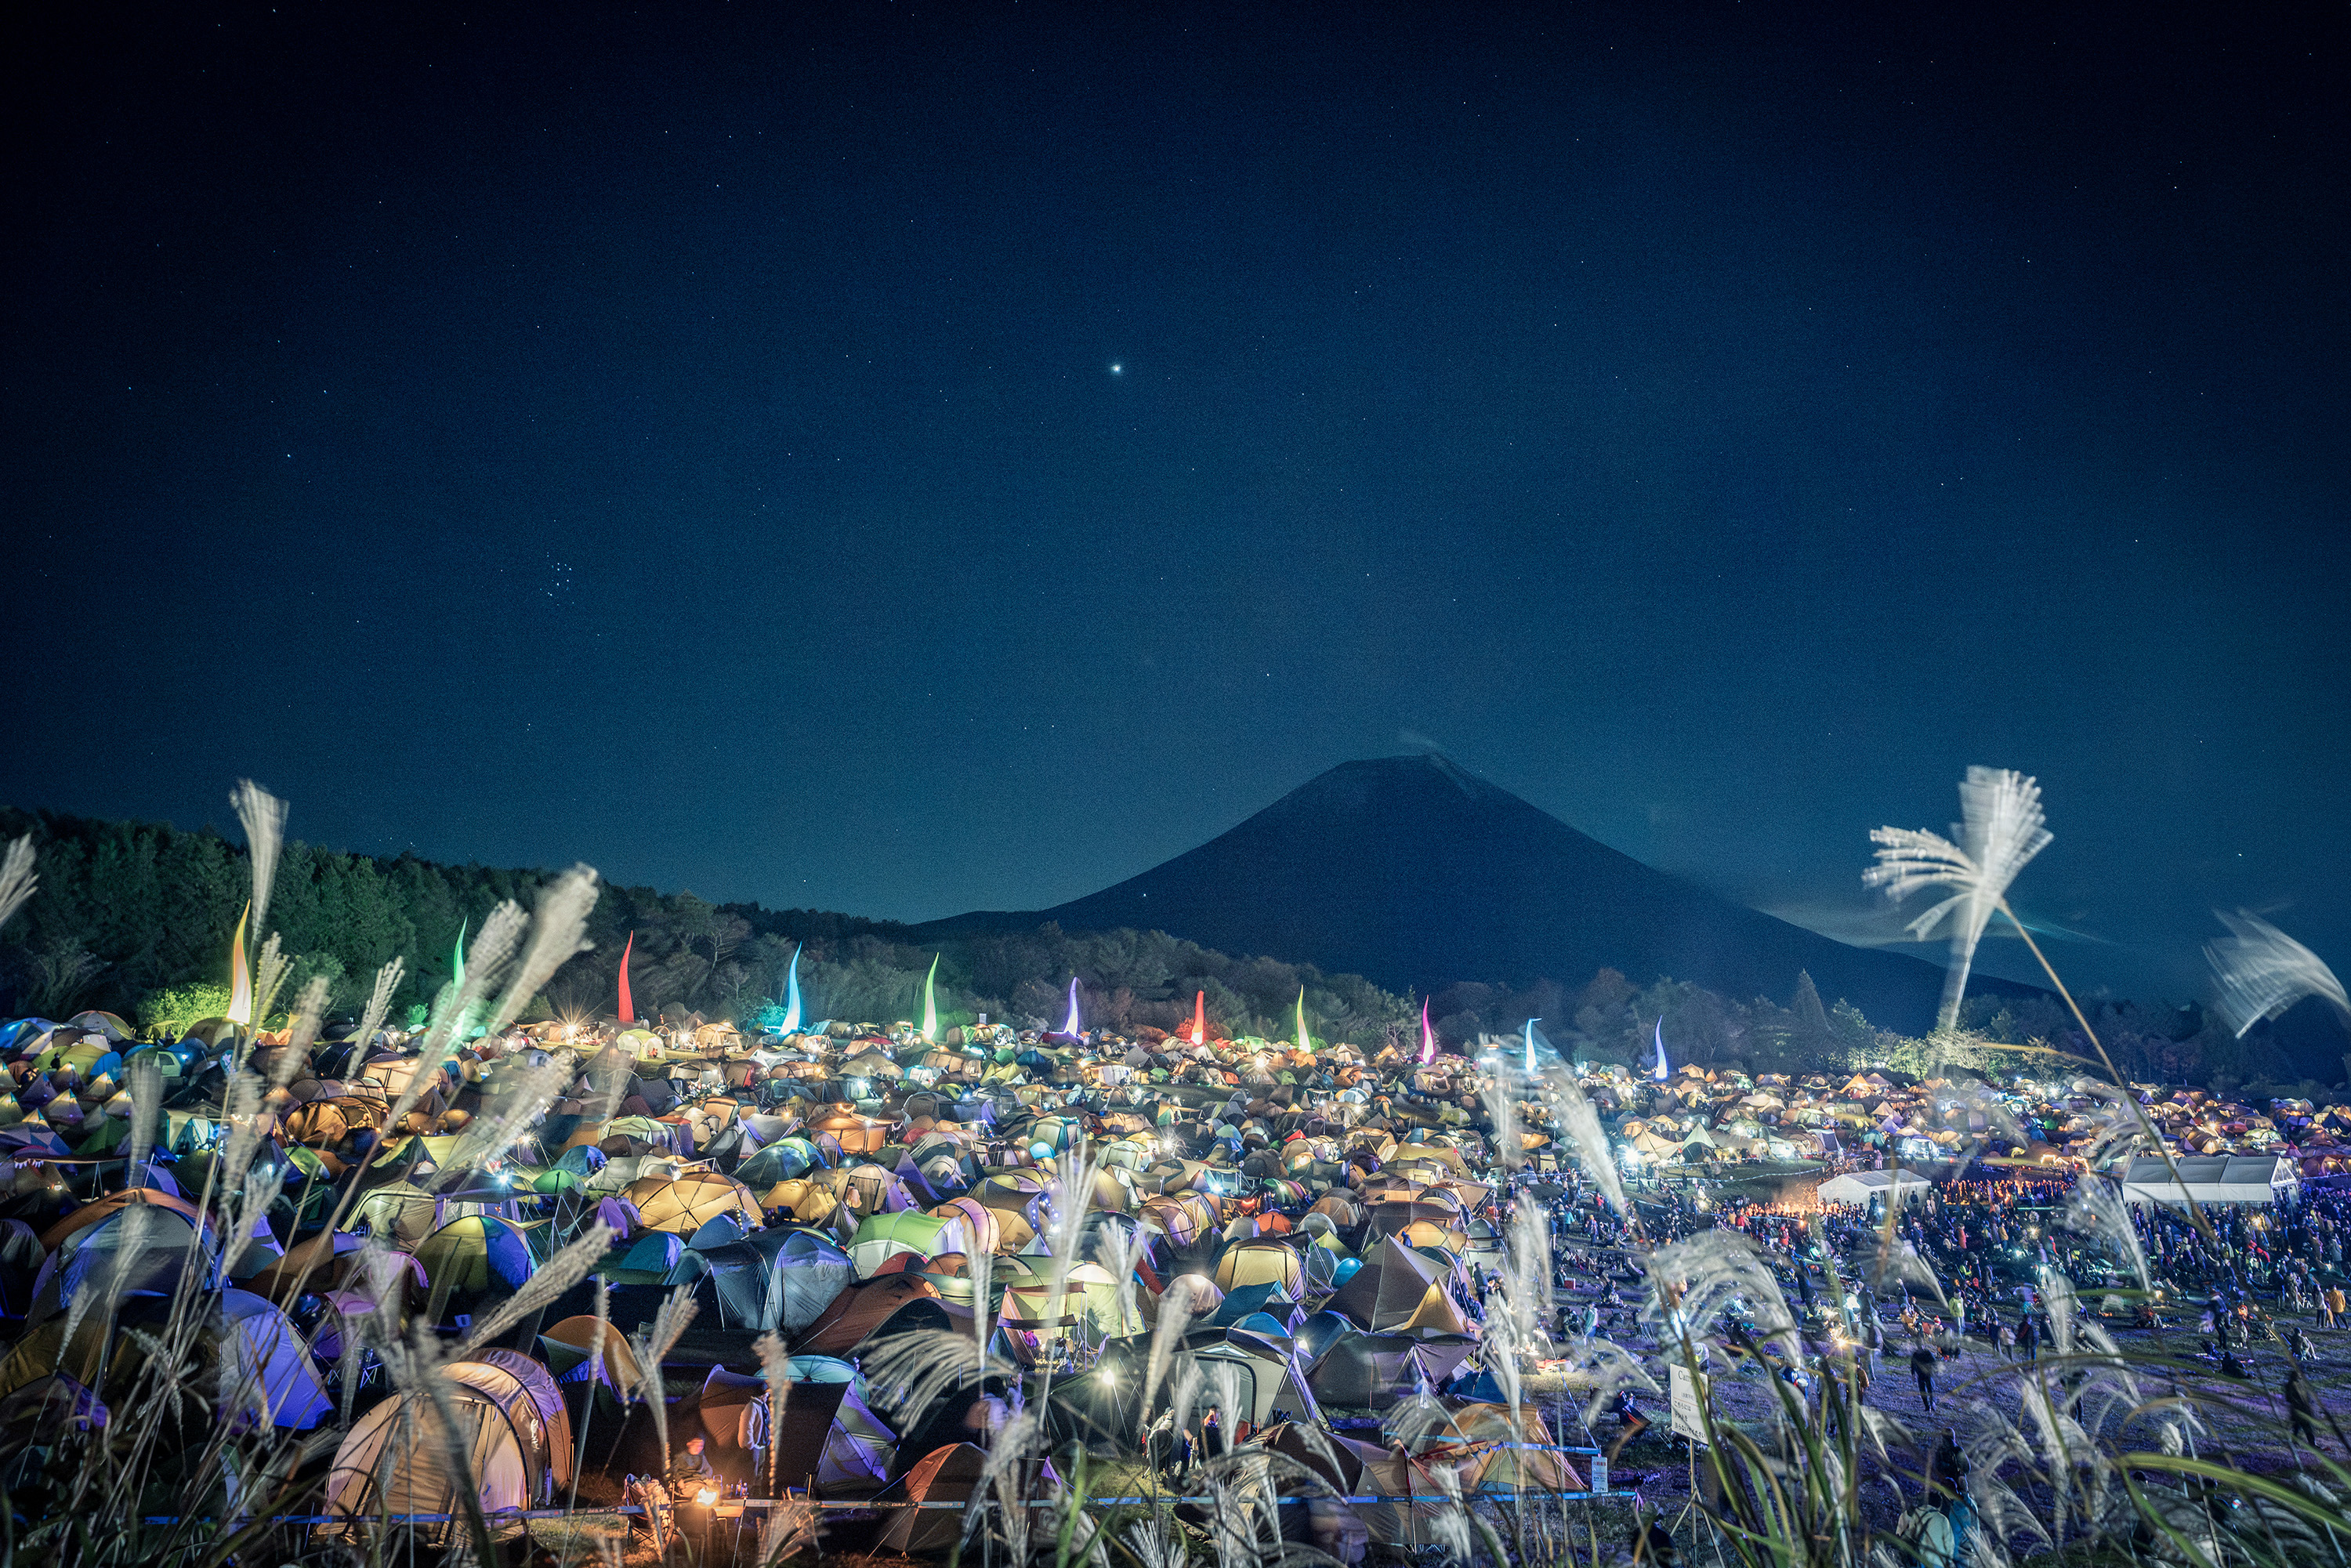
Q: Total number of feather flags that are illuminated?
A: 11